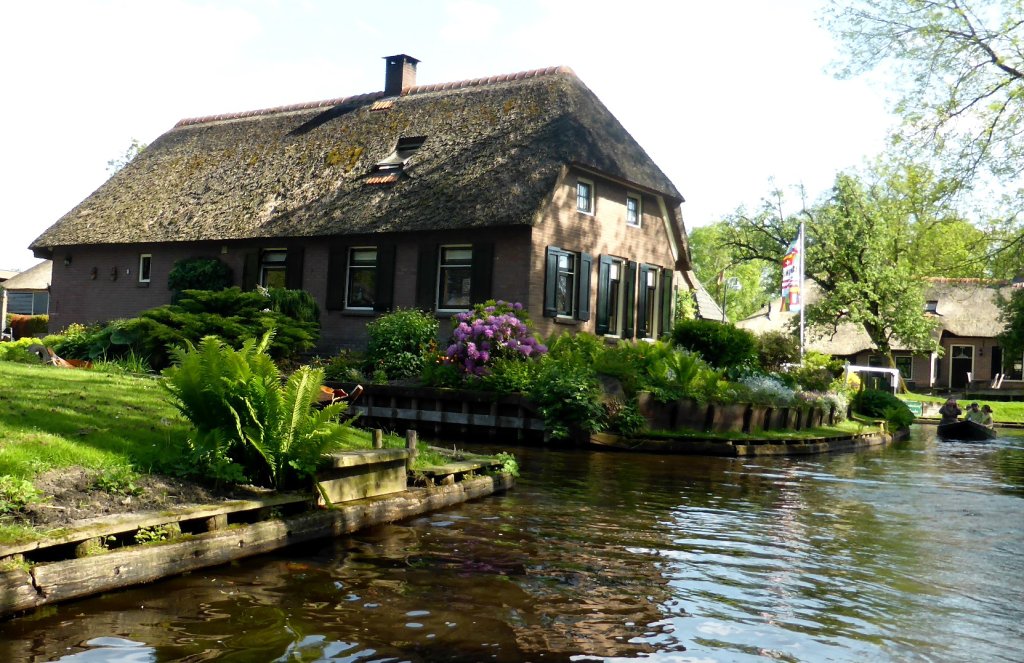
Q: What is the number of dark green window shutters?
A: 12